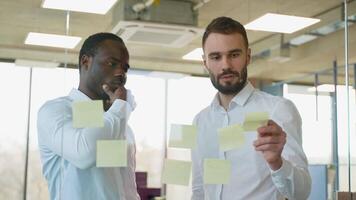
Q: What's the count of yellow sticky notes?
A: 7